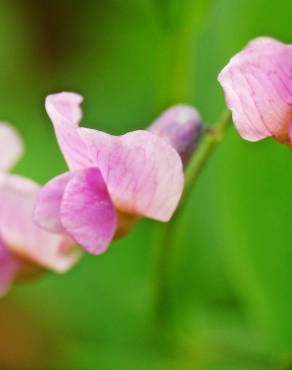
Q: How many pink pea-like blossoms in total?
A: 3